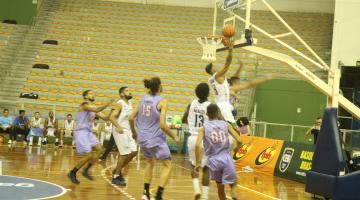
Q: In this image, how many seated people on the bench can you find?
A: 7